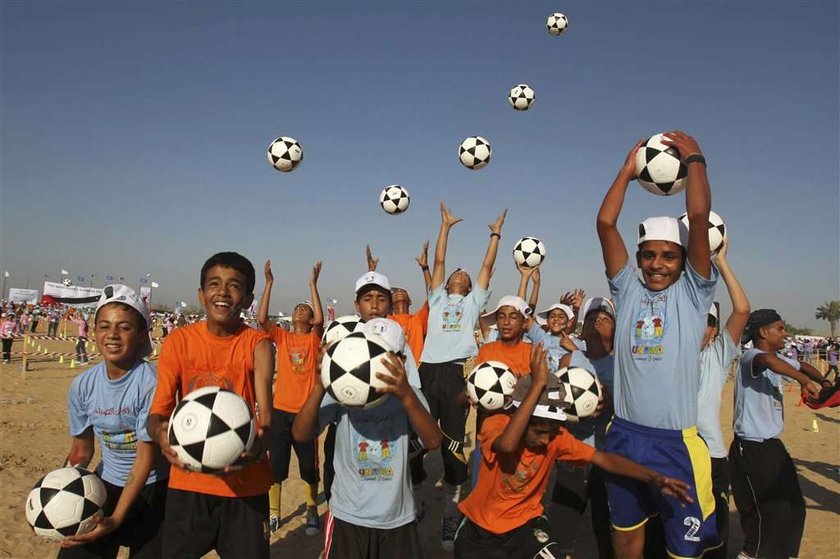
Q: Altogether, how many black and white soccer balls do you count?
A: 14